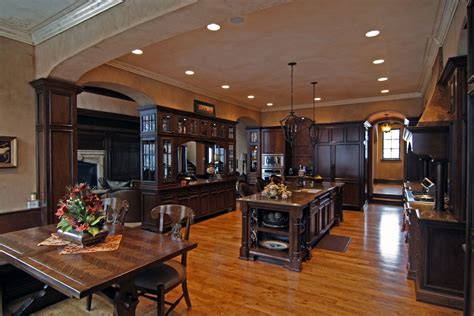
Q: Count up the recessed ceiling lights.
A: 11